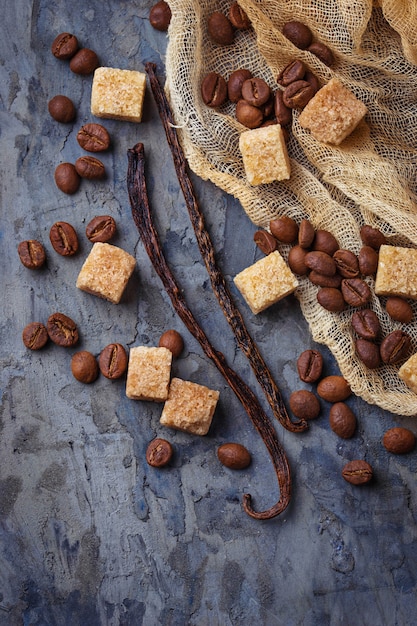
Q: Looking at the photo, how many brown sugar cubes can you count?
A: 9